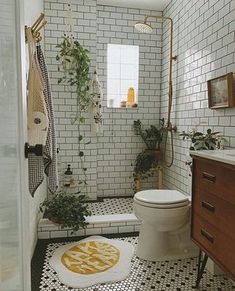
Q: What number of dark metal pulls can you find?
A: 3